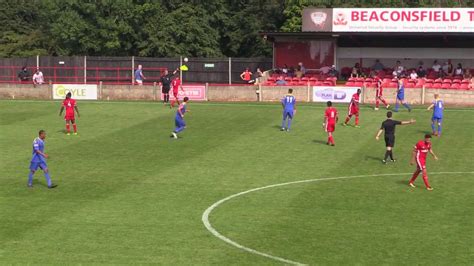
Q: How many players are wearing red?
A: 6